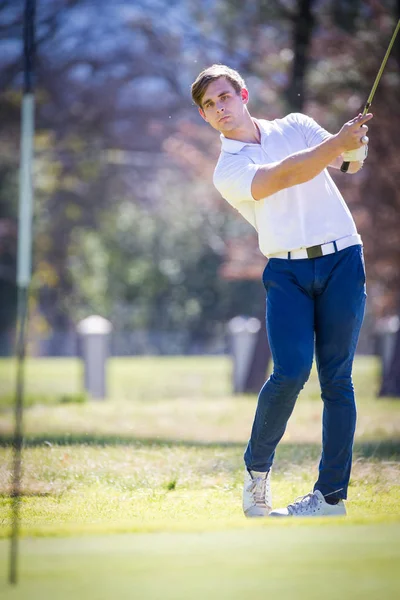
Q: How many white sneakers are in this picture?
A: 2